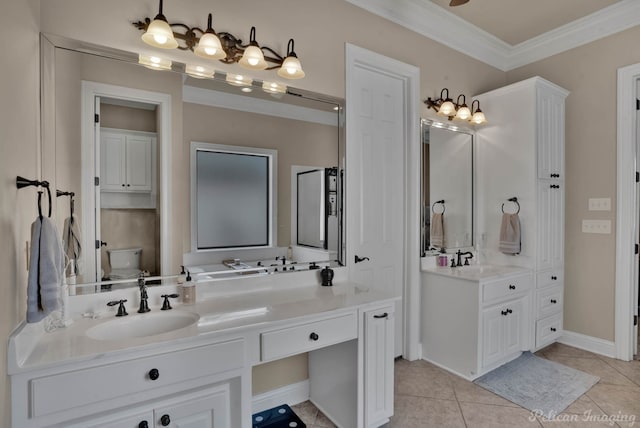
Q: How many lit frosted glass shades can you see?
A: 7